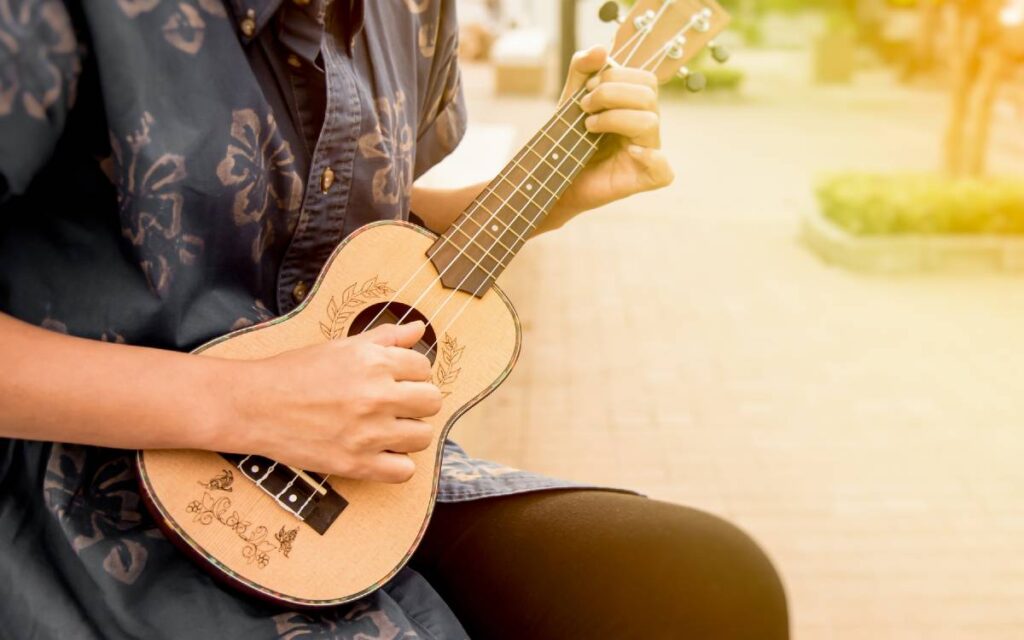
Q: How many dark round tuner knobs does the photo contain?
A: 3